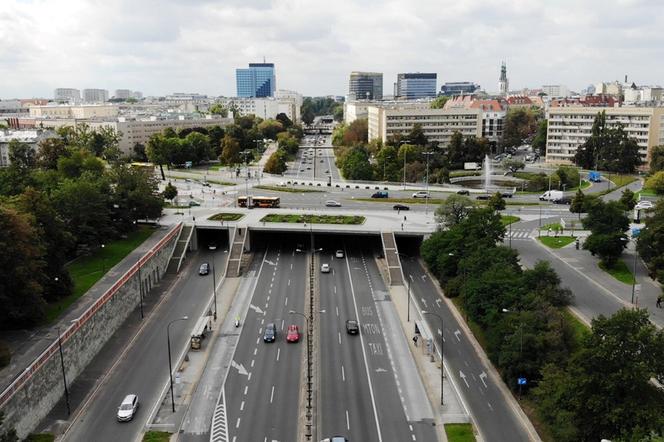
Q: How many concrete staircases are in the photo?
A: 3